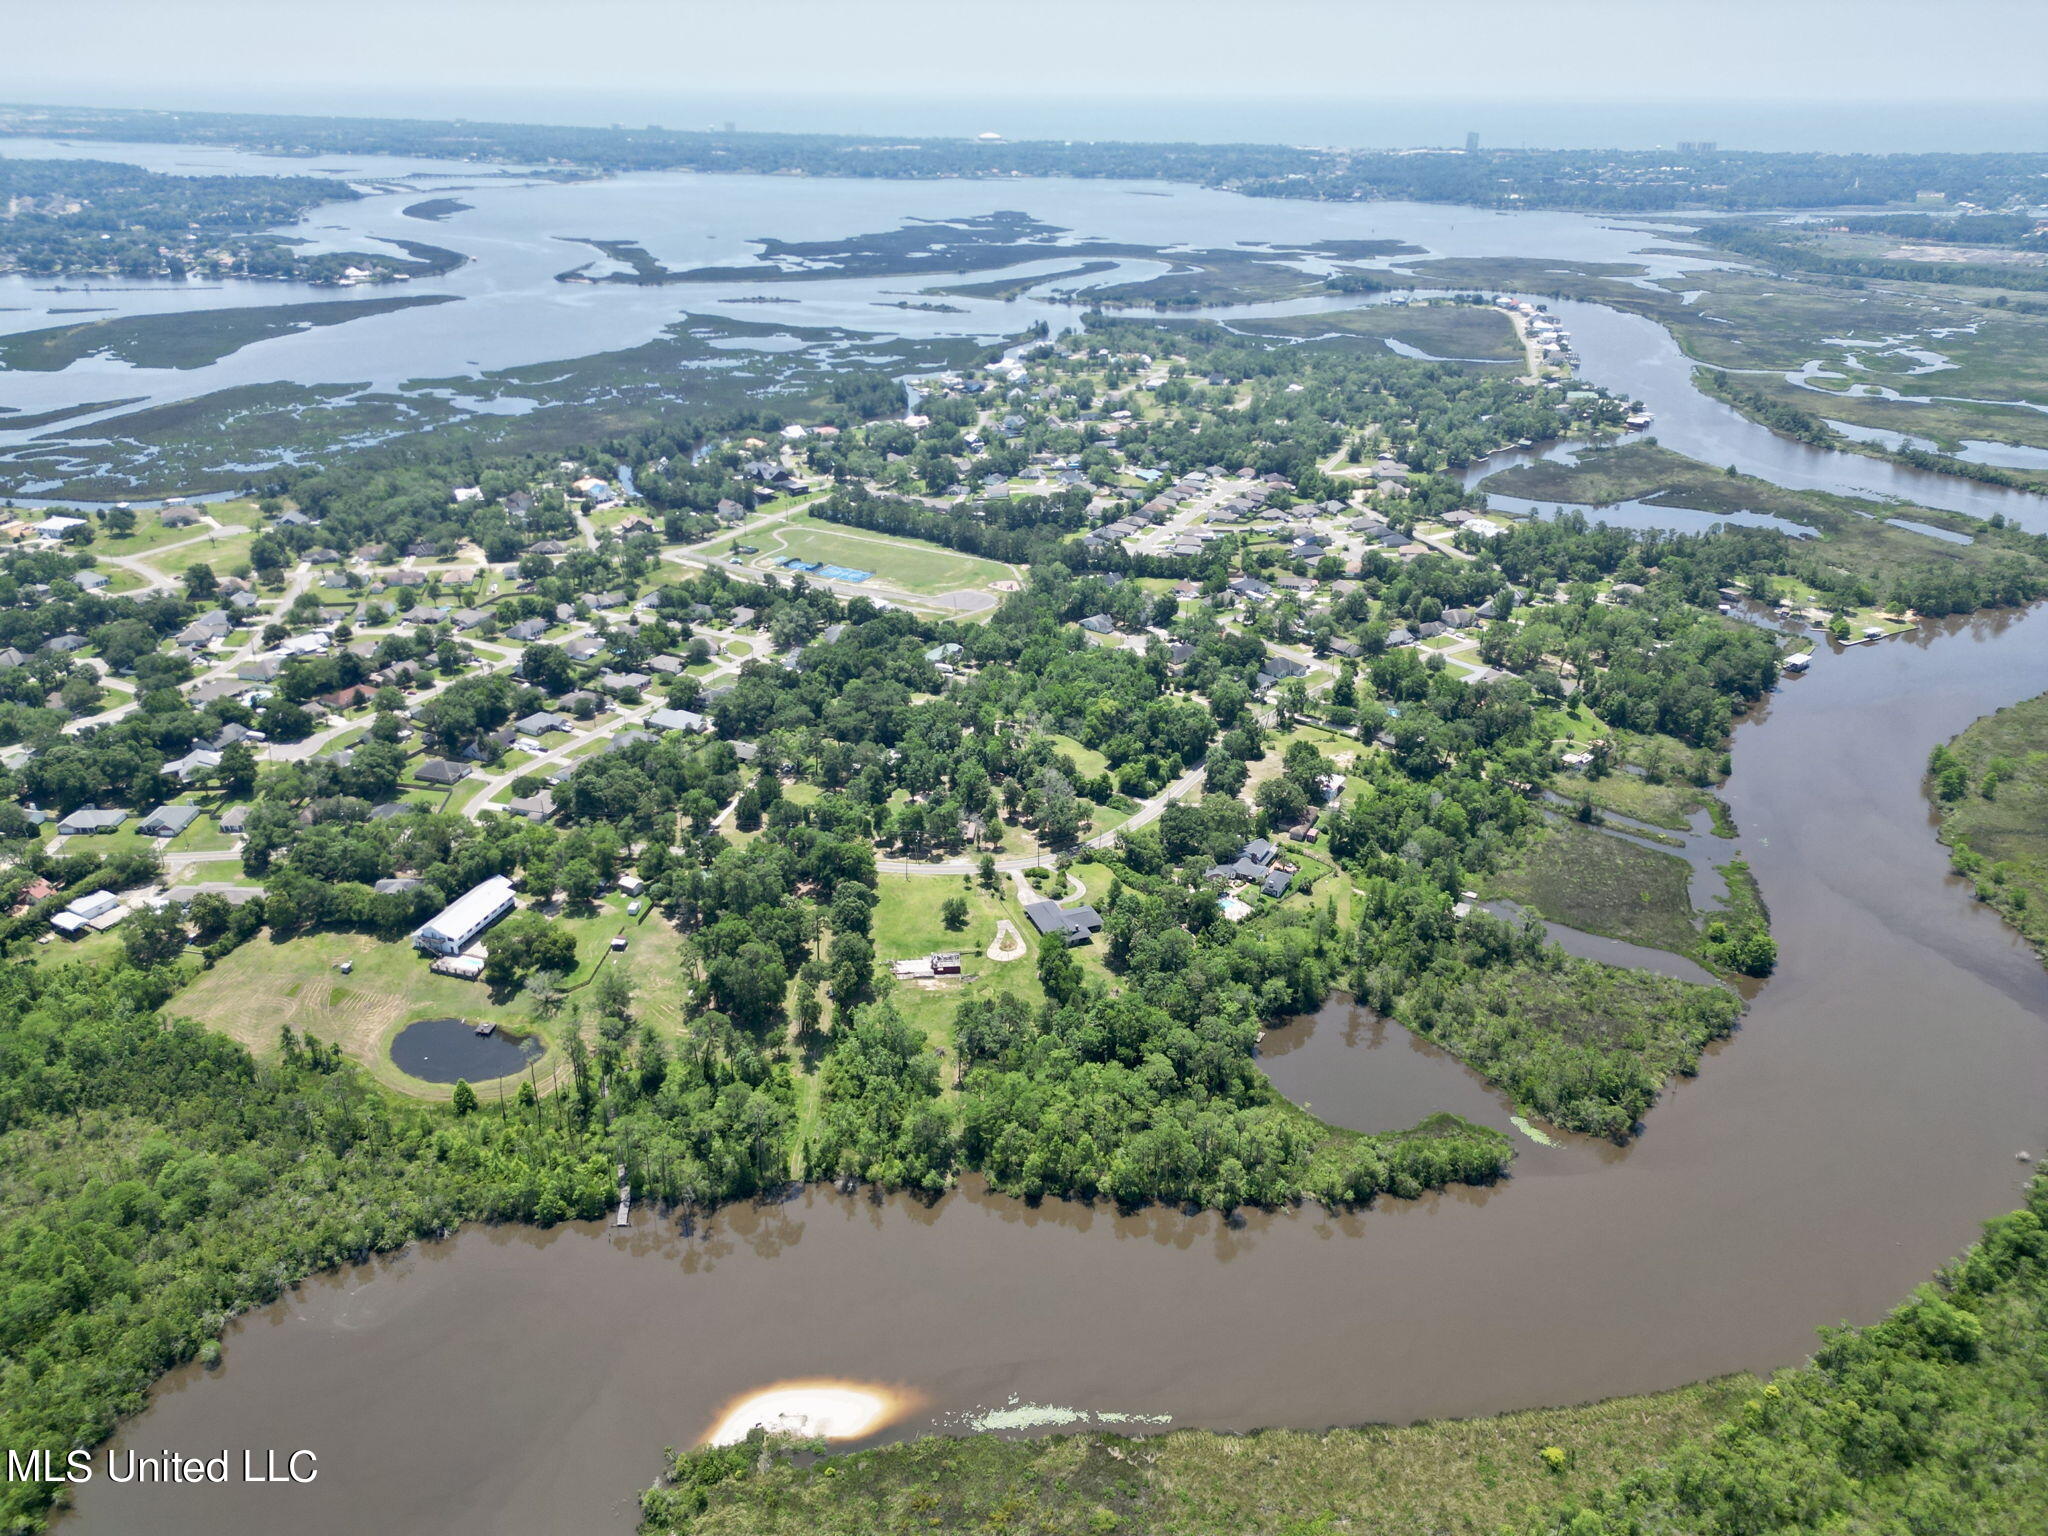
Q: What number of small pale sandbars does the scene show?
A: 1